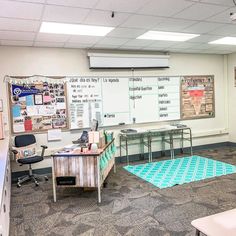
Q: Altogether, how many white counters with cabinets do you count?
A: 1